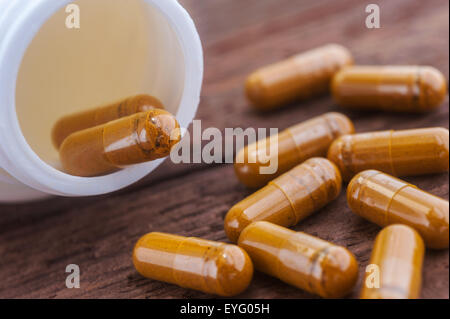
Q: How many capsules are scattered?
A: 9